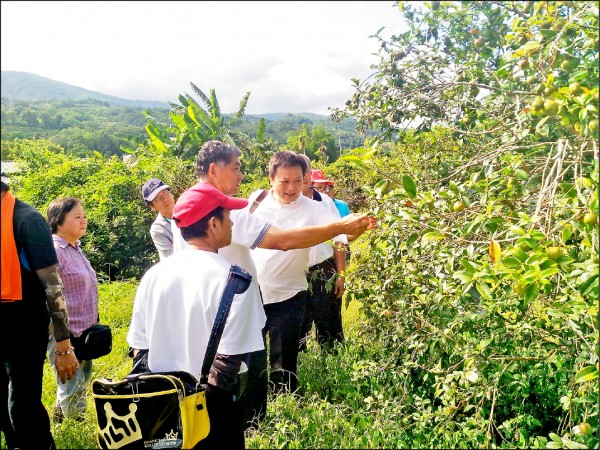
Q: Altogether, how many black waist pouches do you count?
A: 1